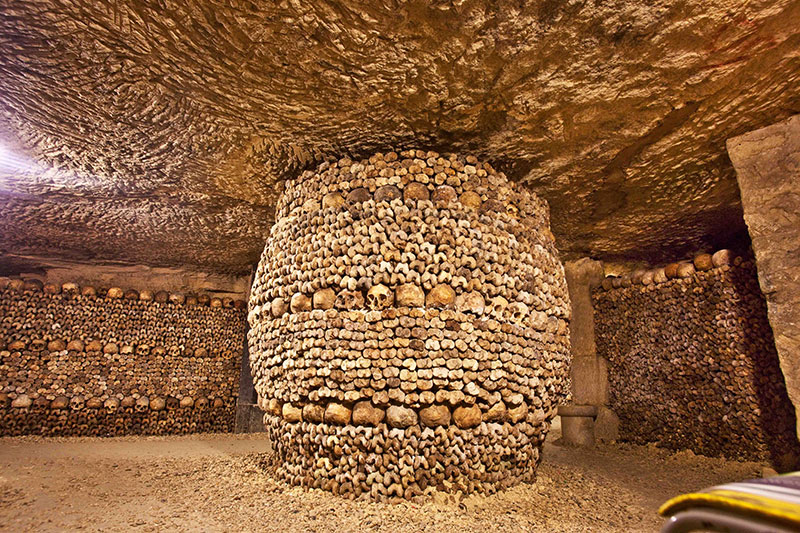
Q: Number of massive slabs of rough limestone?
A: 1